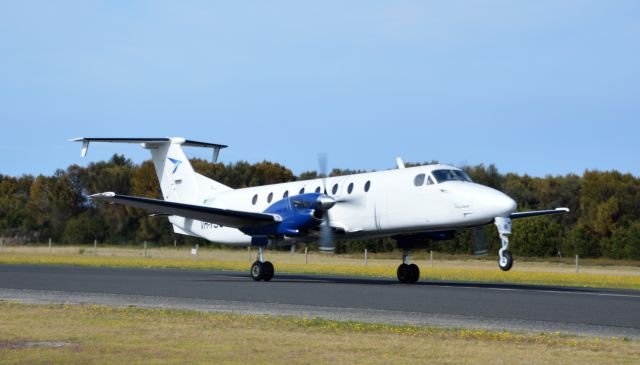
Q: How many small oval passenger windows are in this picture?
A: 8